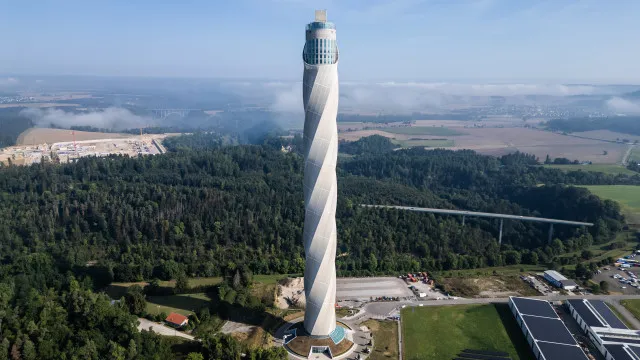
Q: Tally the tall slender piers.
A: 3